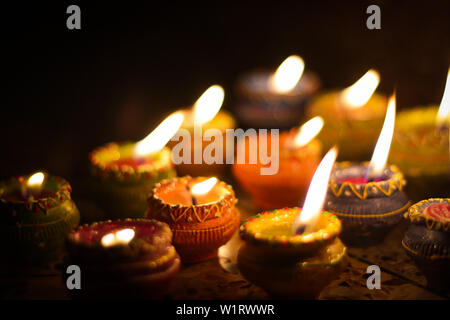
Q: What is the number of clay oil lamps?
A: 12